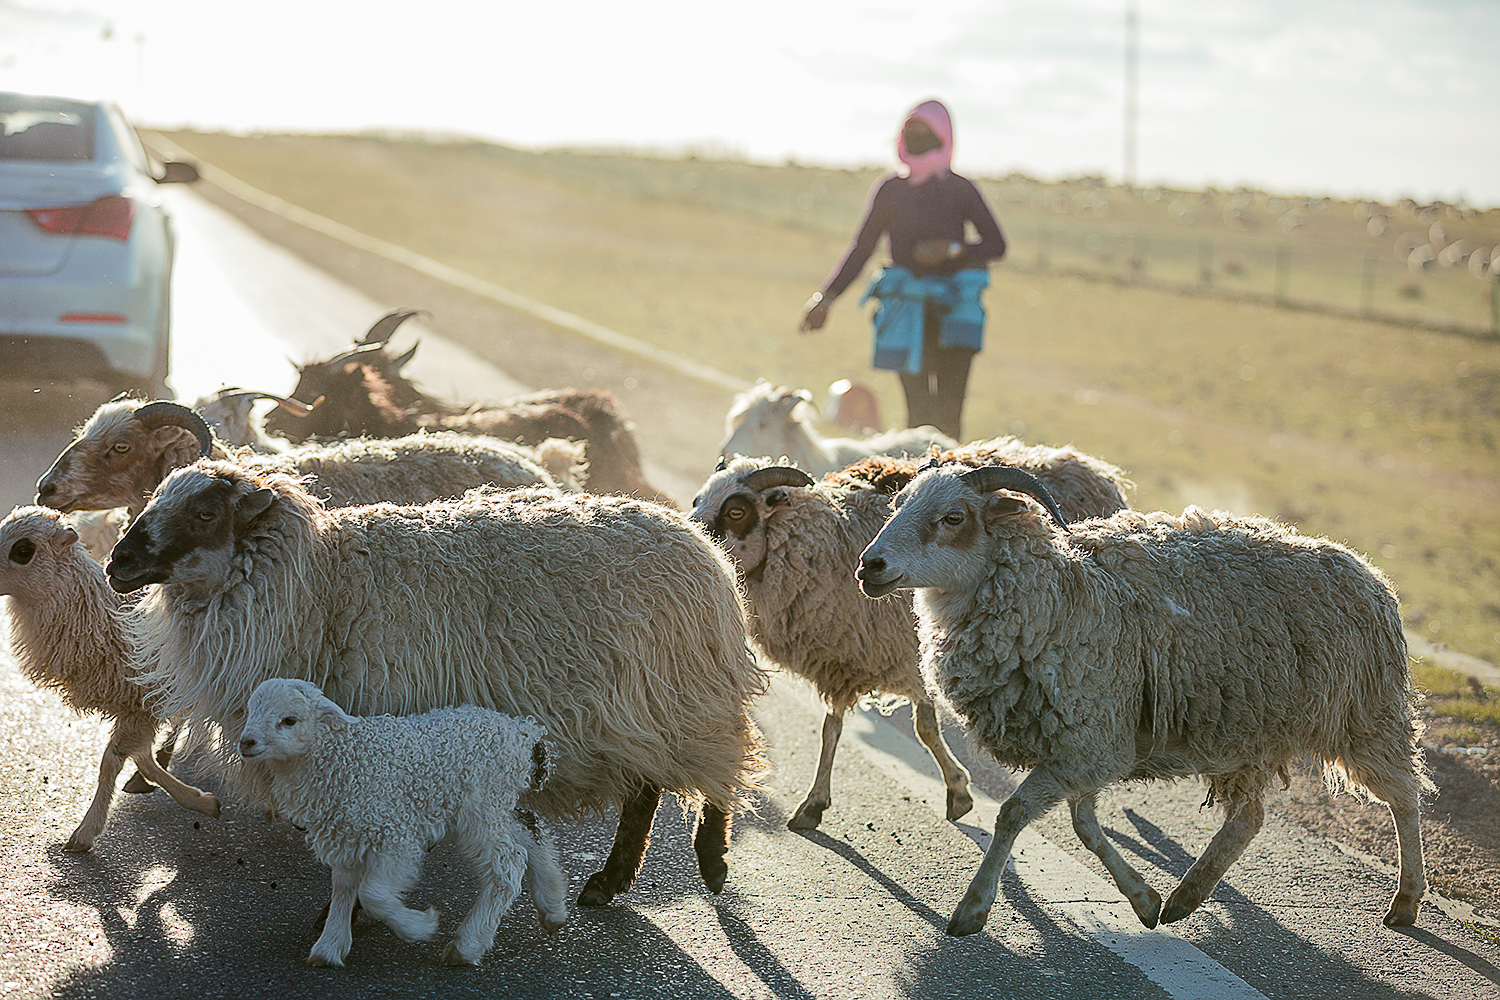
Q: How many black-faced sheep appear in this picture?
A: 1